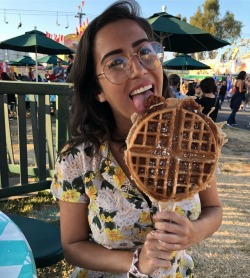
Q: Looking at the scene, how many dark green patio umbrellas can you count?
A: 5